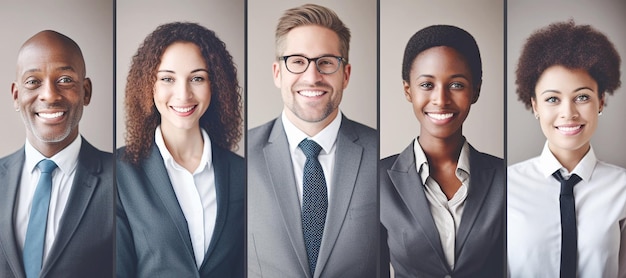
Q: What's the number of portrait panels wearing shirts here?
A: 5